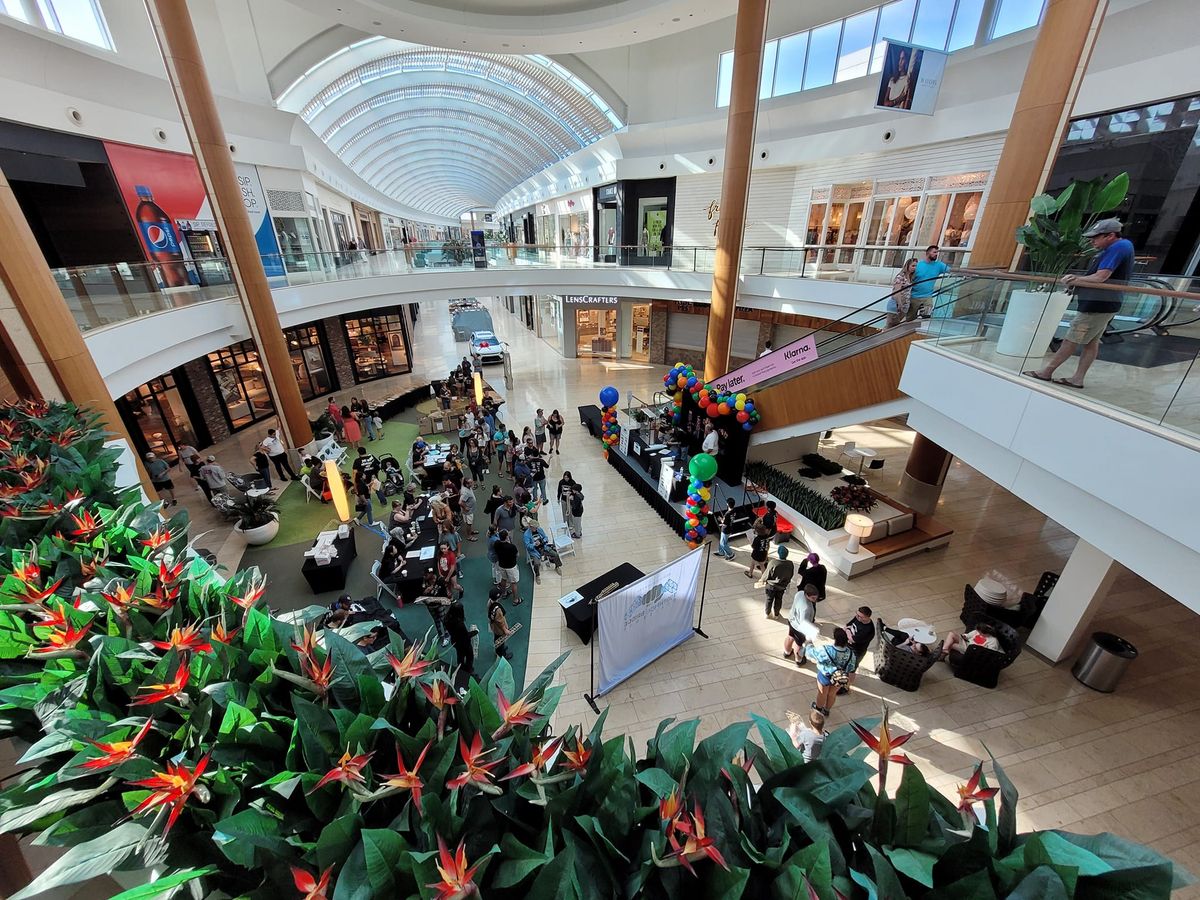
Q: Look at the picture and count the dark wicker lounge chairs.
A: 4